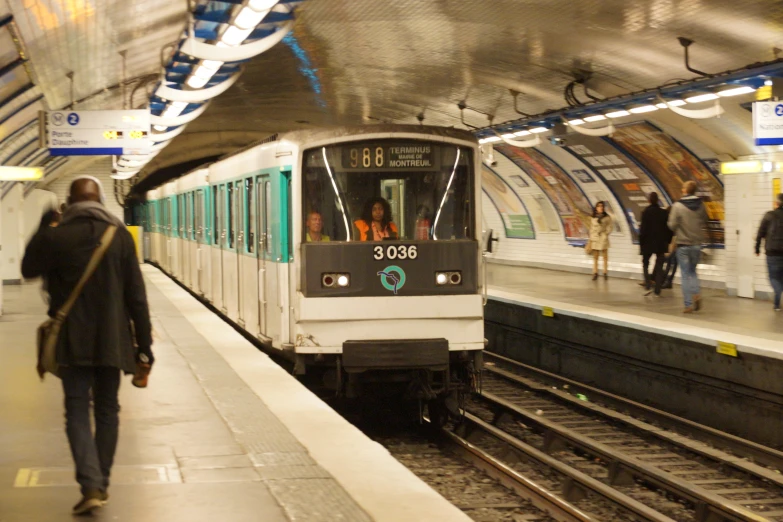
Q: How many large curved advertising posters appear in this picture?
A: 4